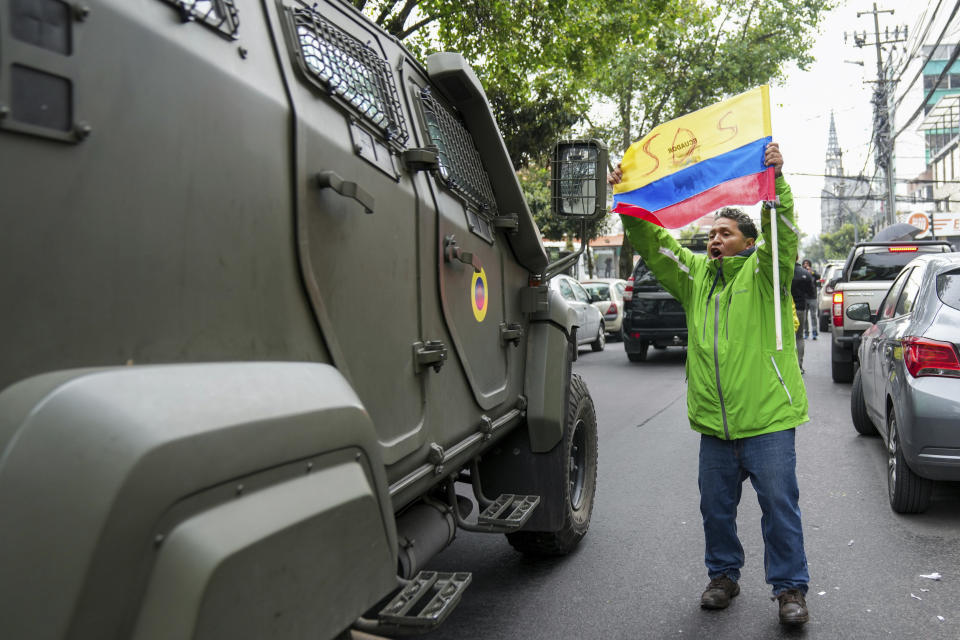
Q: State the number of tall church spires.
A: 1